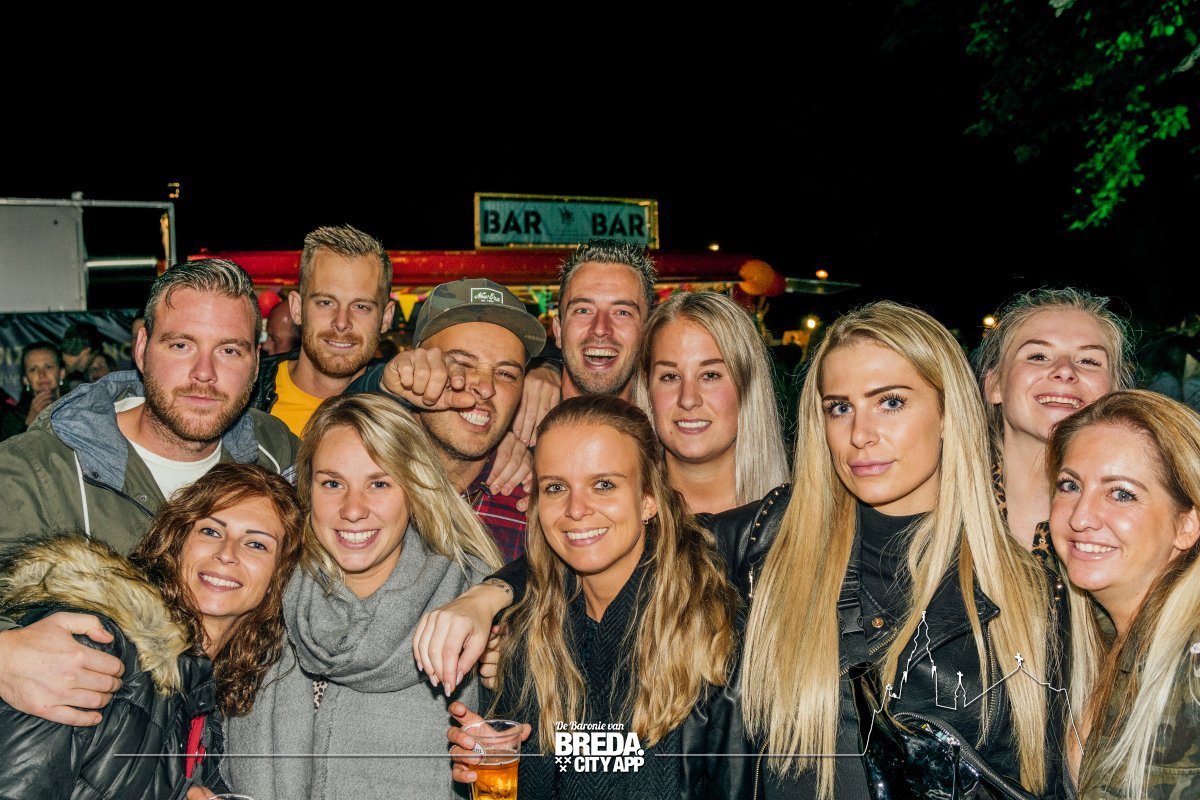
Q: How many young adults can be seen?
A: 11